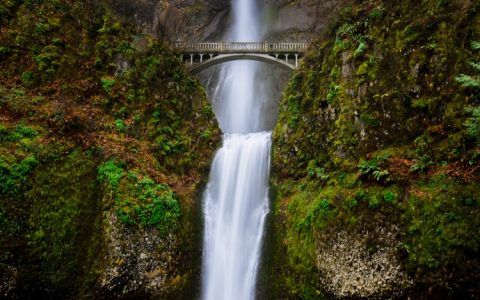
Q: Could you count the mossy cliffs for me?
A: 2